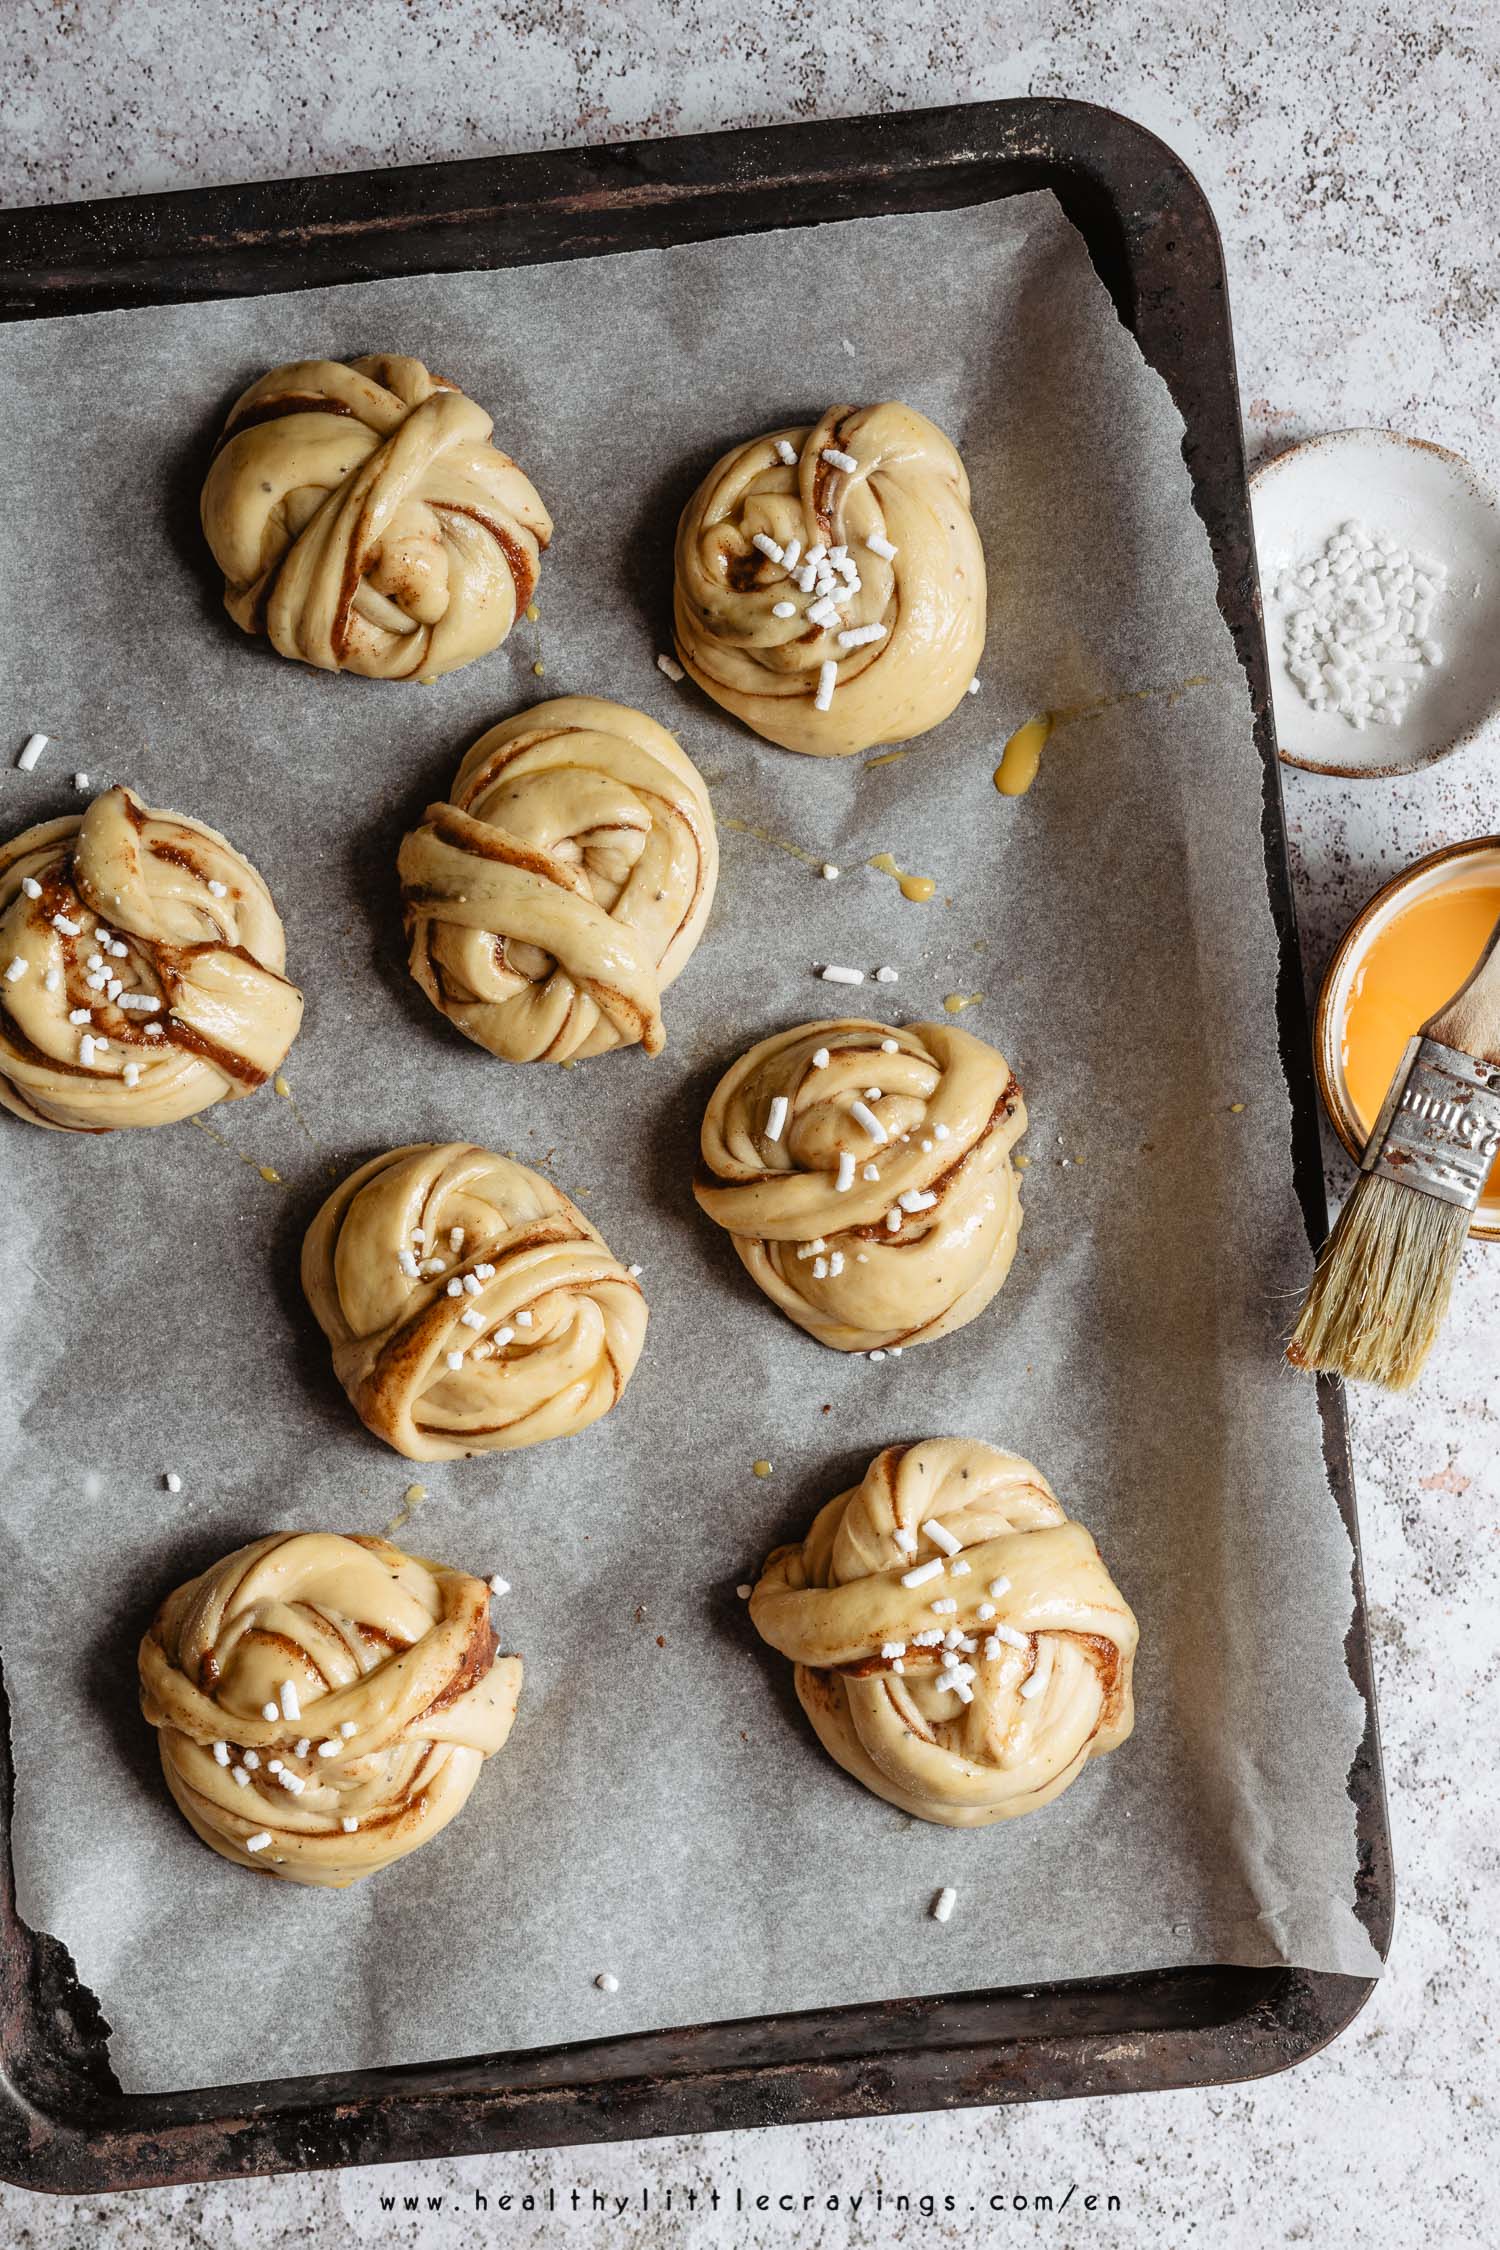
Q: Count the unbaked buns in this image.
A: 8